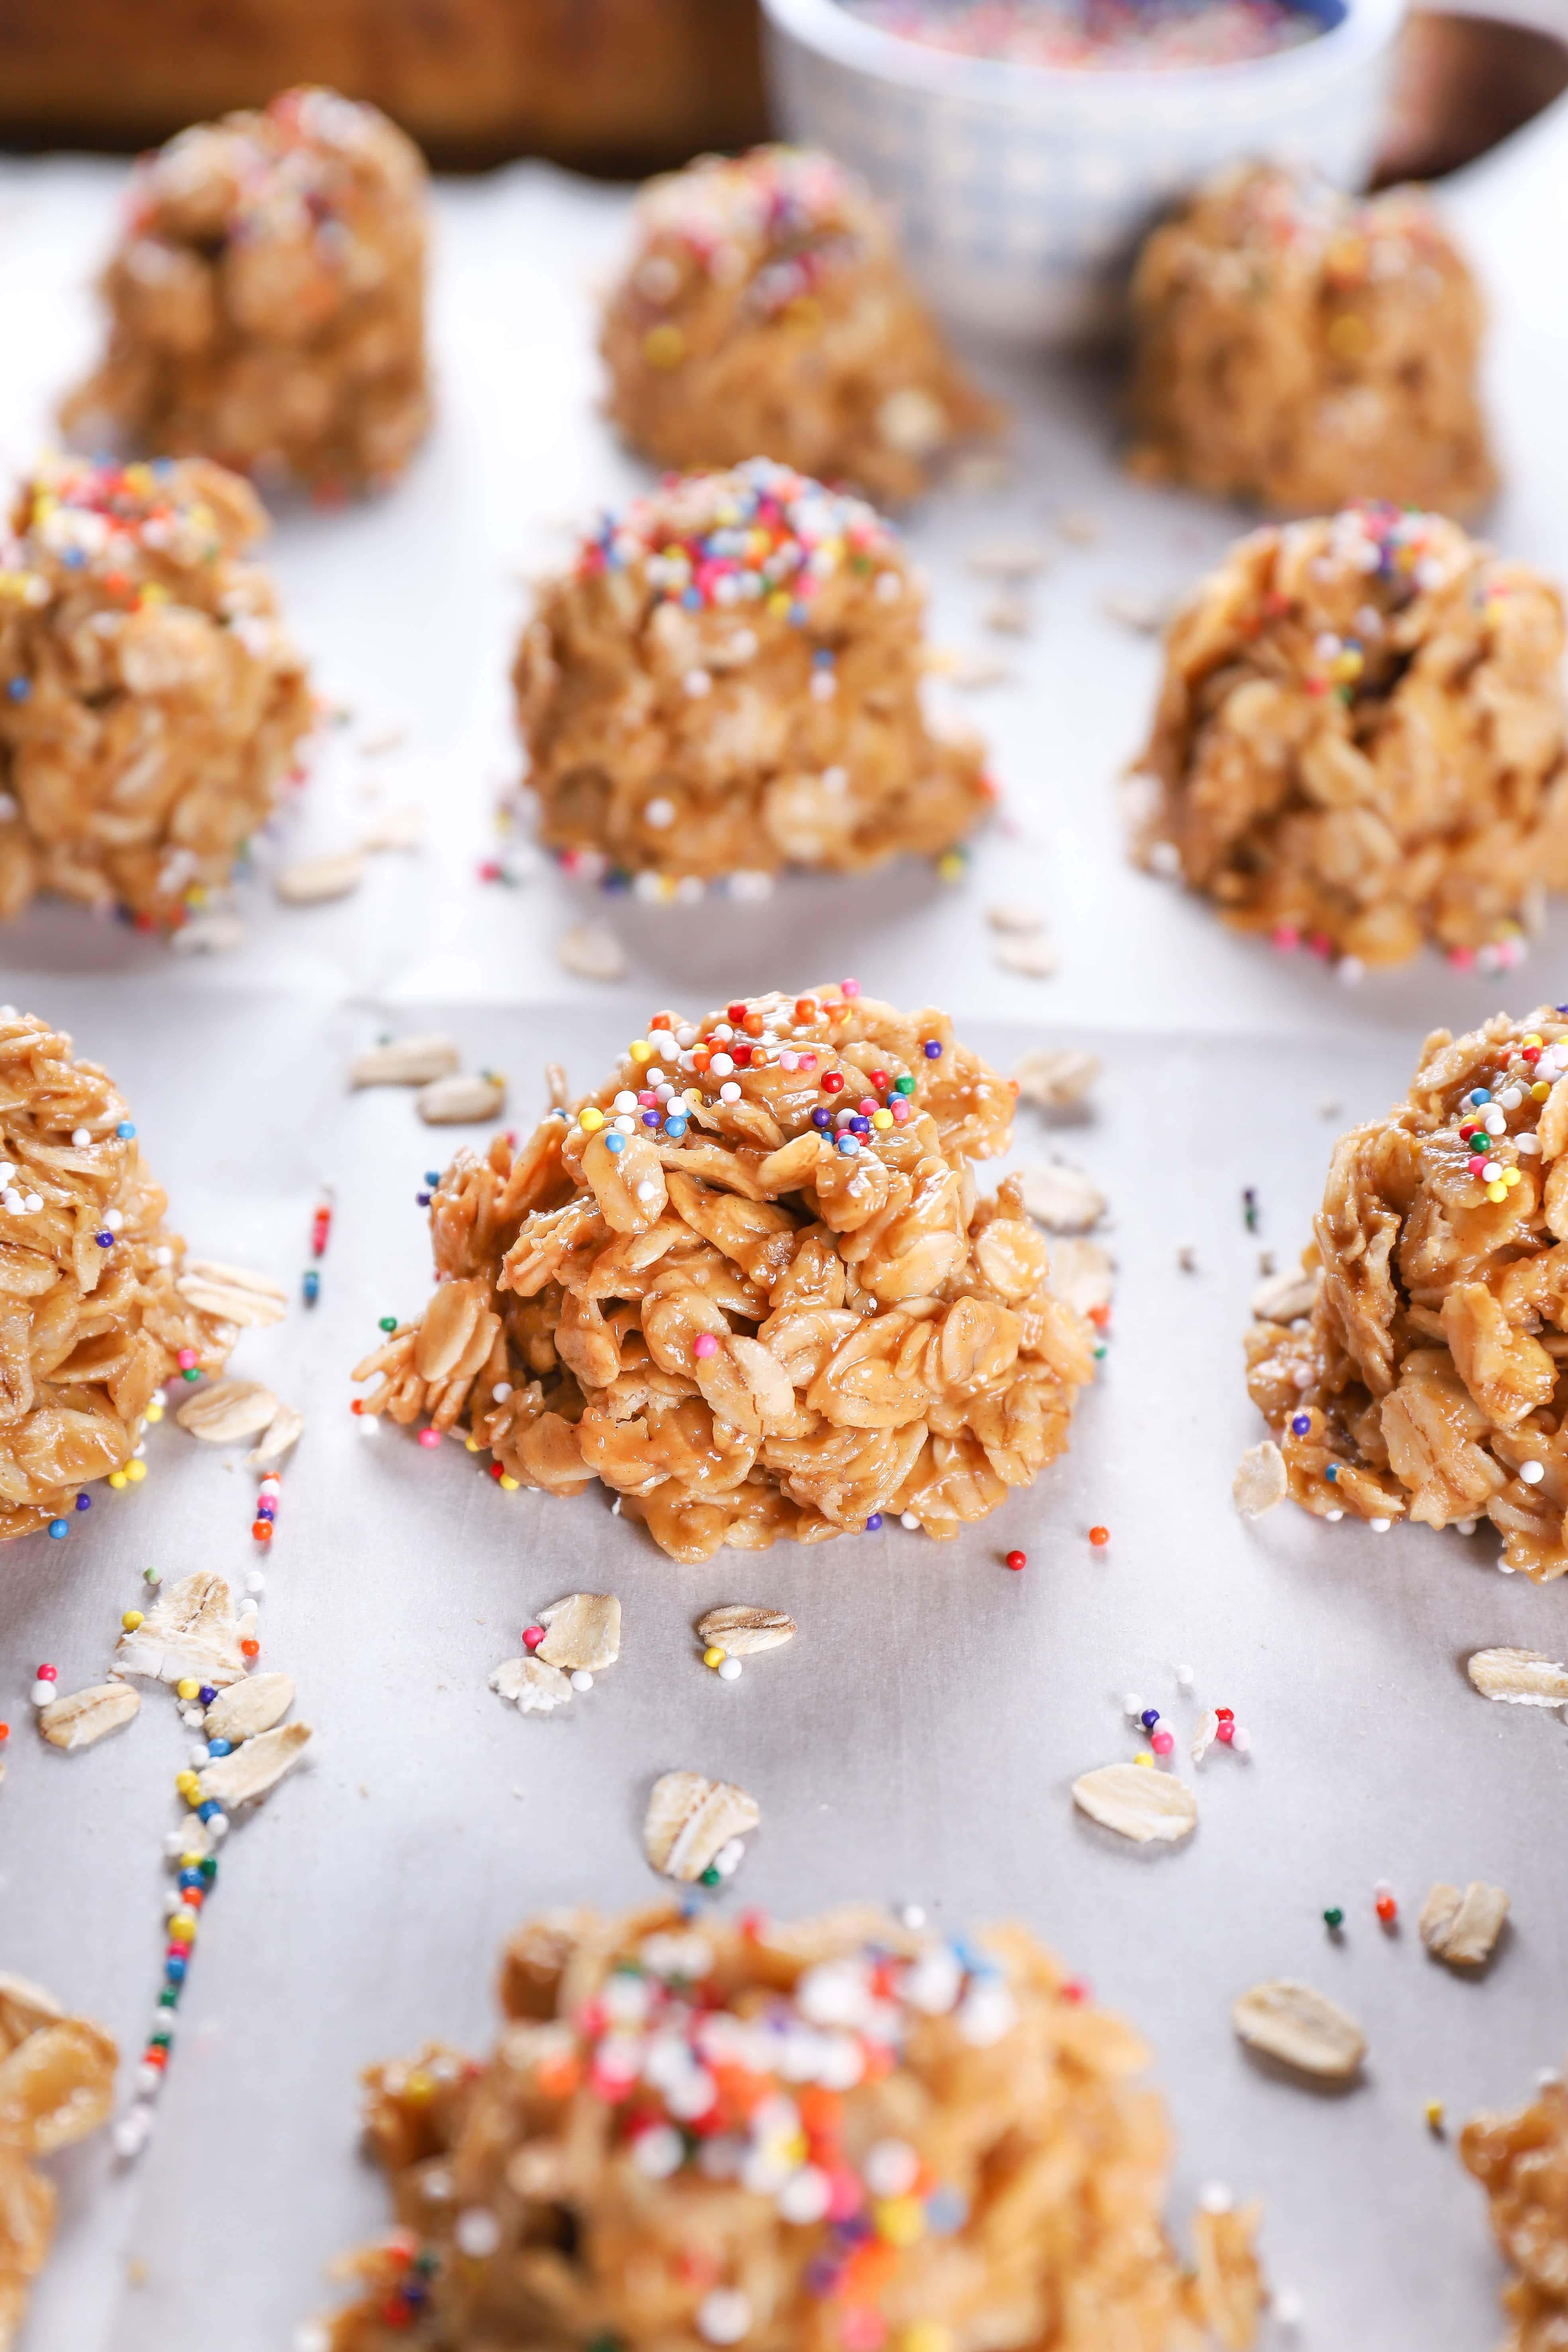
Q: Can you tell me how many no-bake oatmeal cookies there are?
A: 12